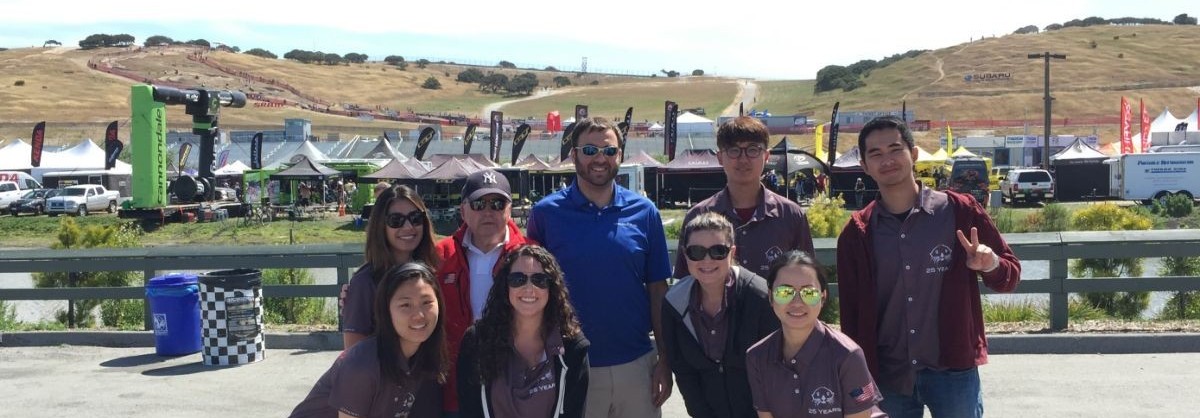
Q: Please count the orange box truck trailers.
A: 0